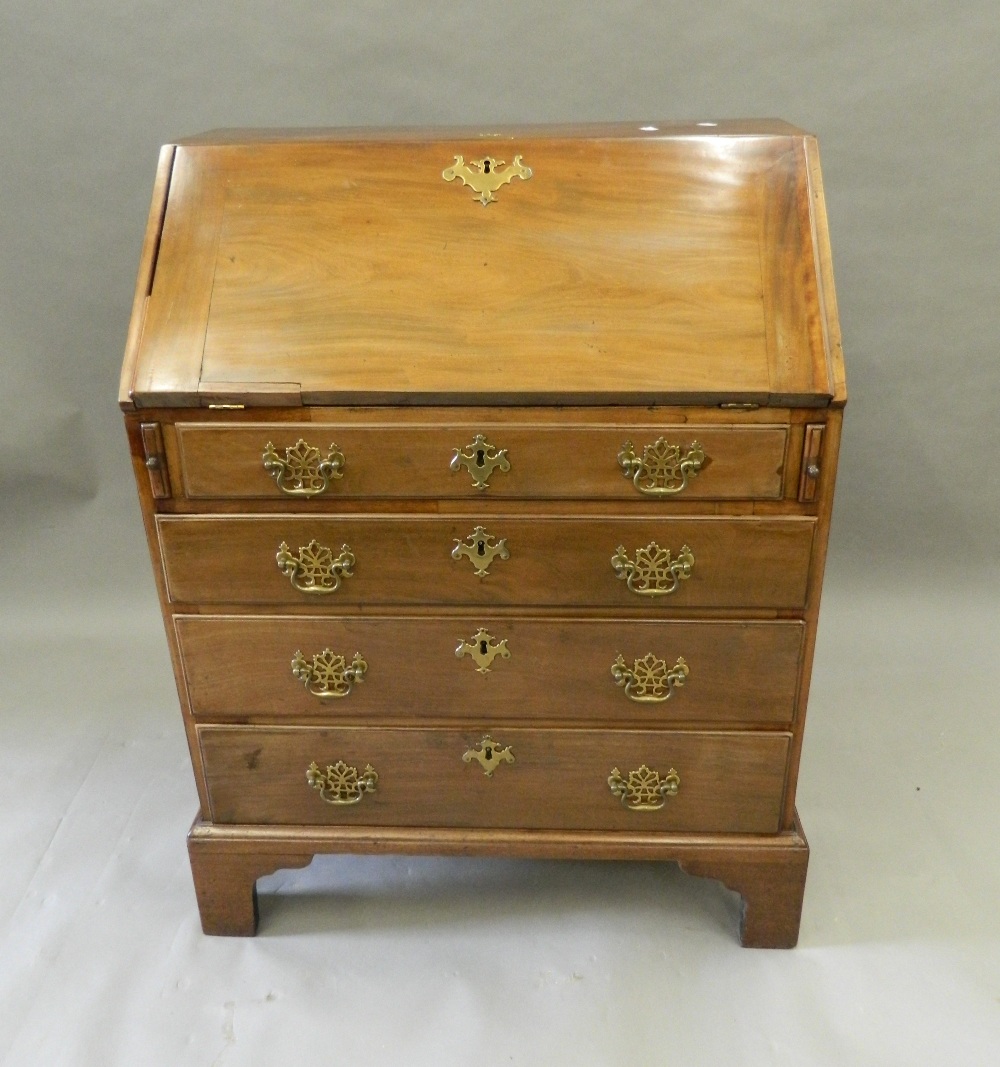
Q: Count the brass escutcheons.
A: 5